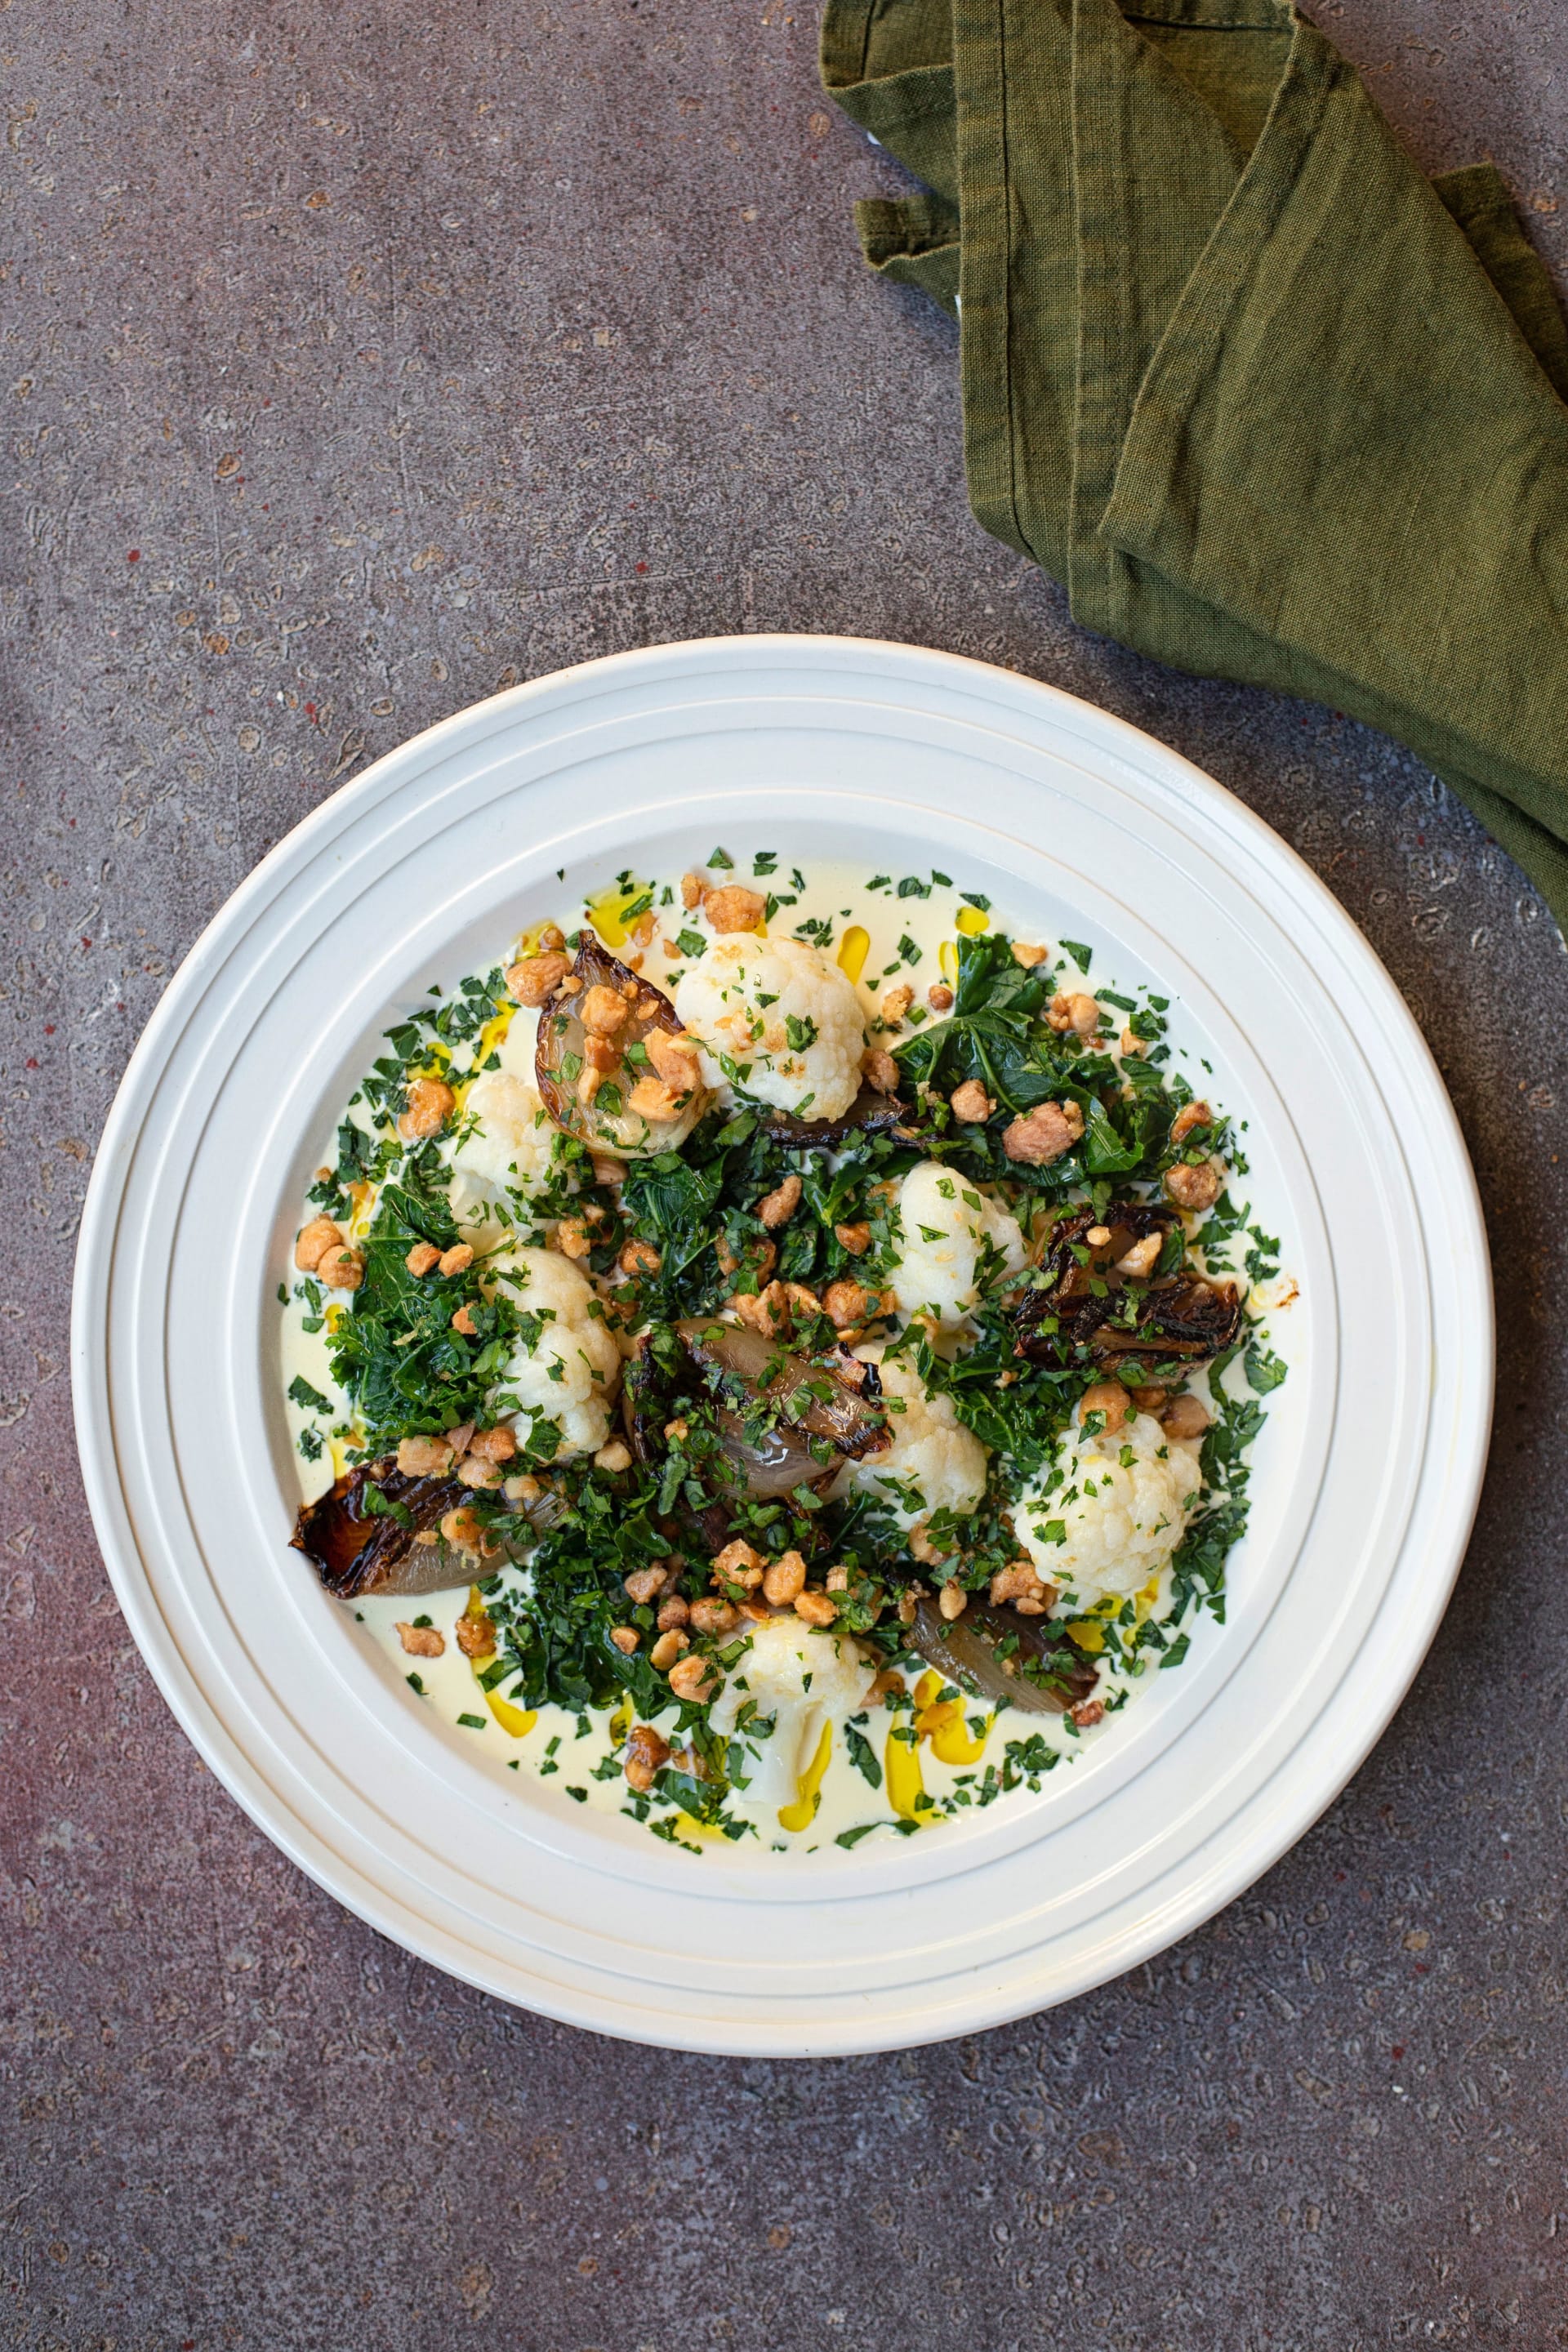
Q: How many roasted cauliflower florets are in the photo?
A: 7